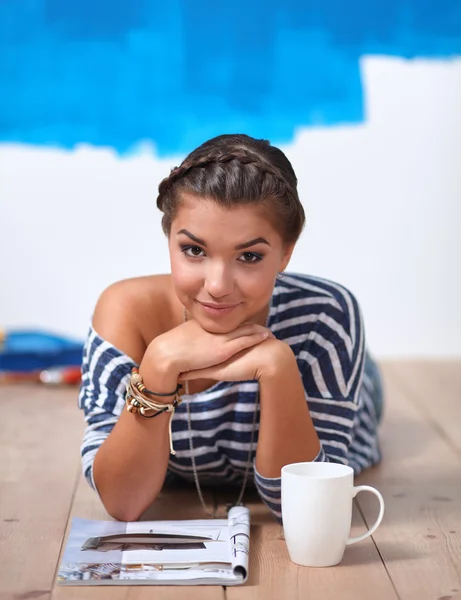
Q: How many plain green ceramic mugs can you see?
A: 0